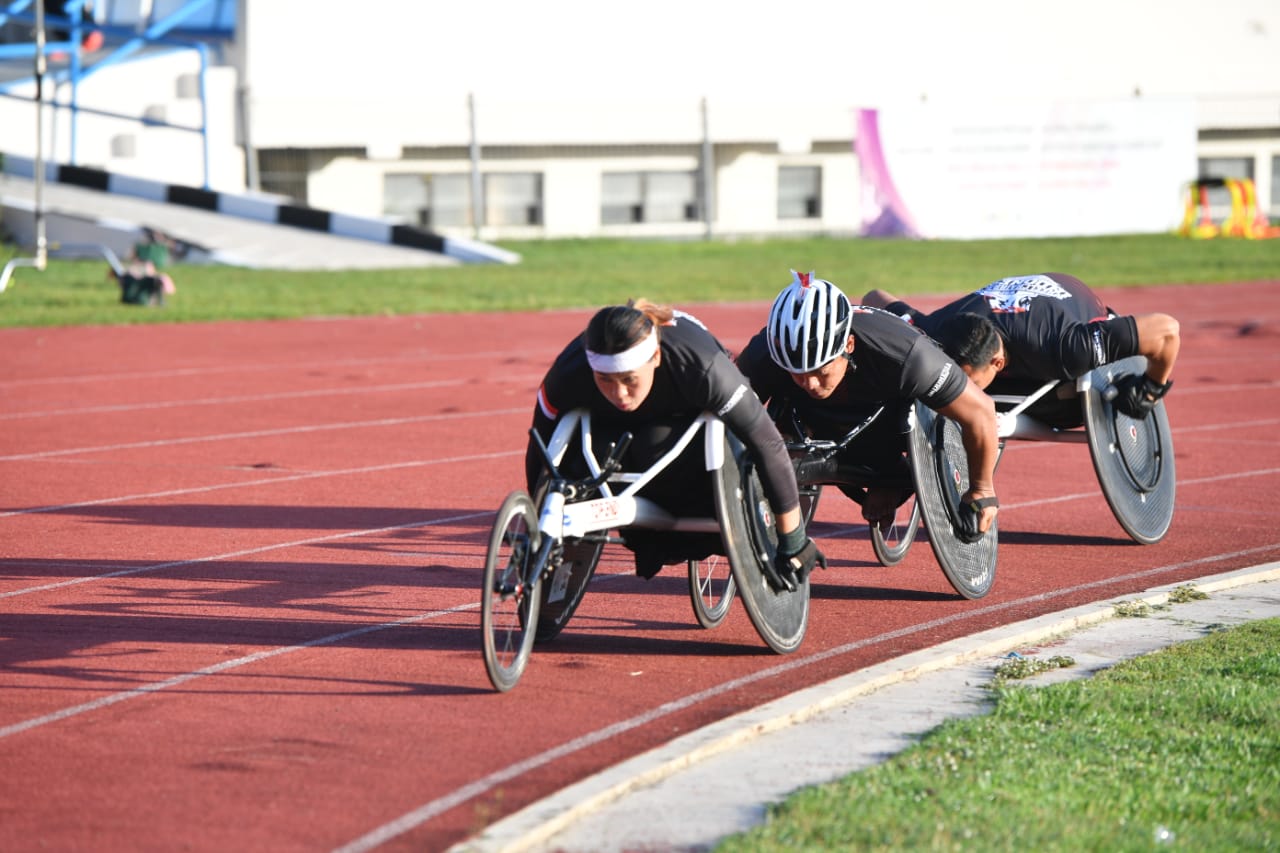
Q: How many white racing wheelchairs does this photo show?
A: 2